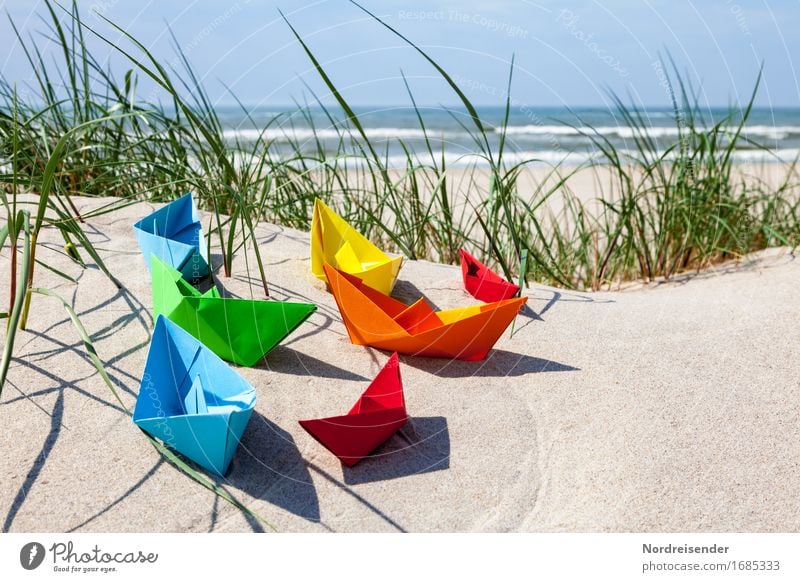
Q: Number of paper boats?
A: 7